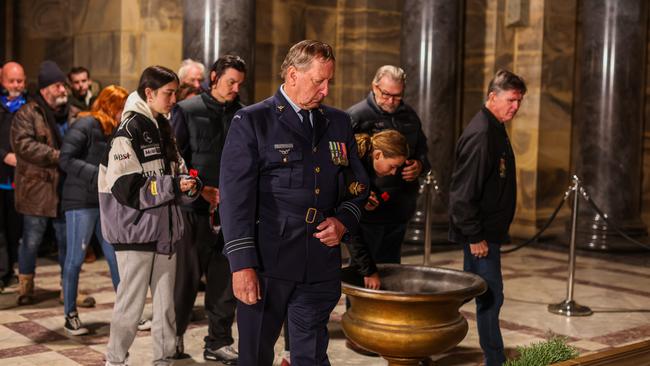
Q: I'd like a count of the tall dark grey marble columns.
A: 3